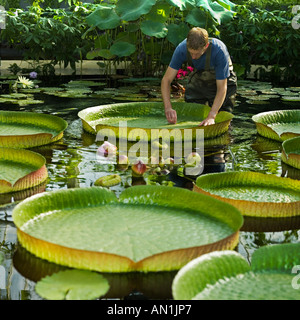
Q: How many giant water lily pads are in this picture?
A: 8